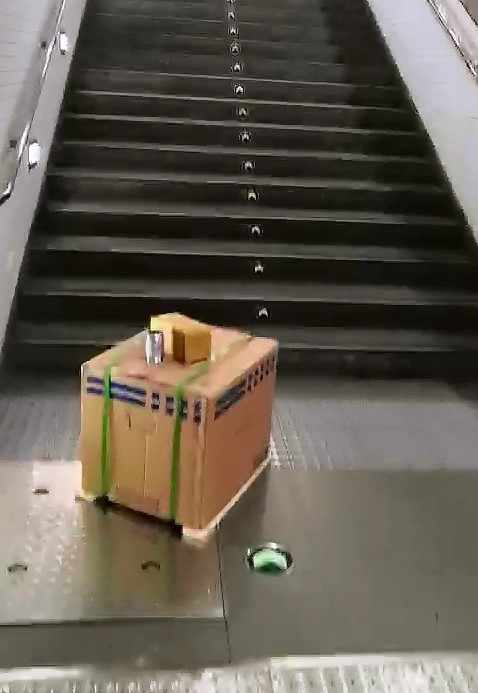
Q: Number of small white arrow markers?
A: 13